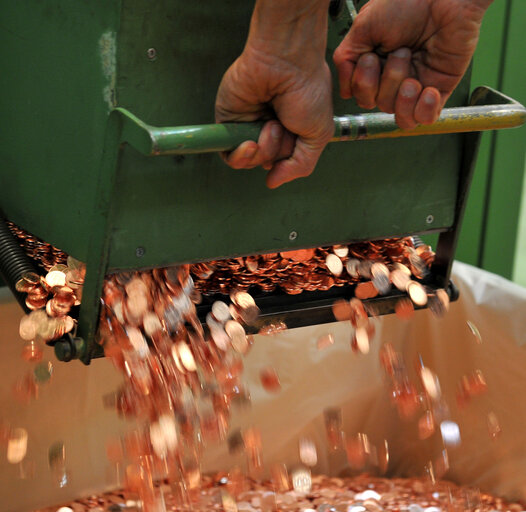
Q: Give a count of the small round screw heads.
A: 4